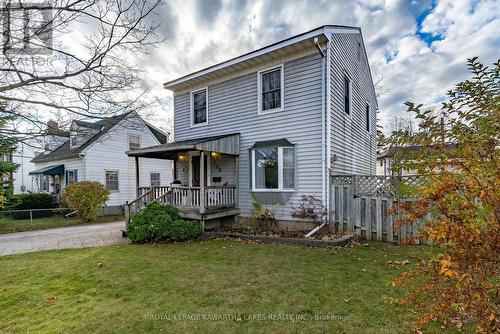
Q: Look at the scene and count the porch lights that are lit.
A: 2